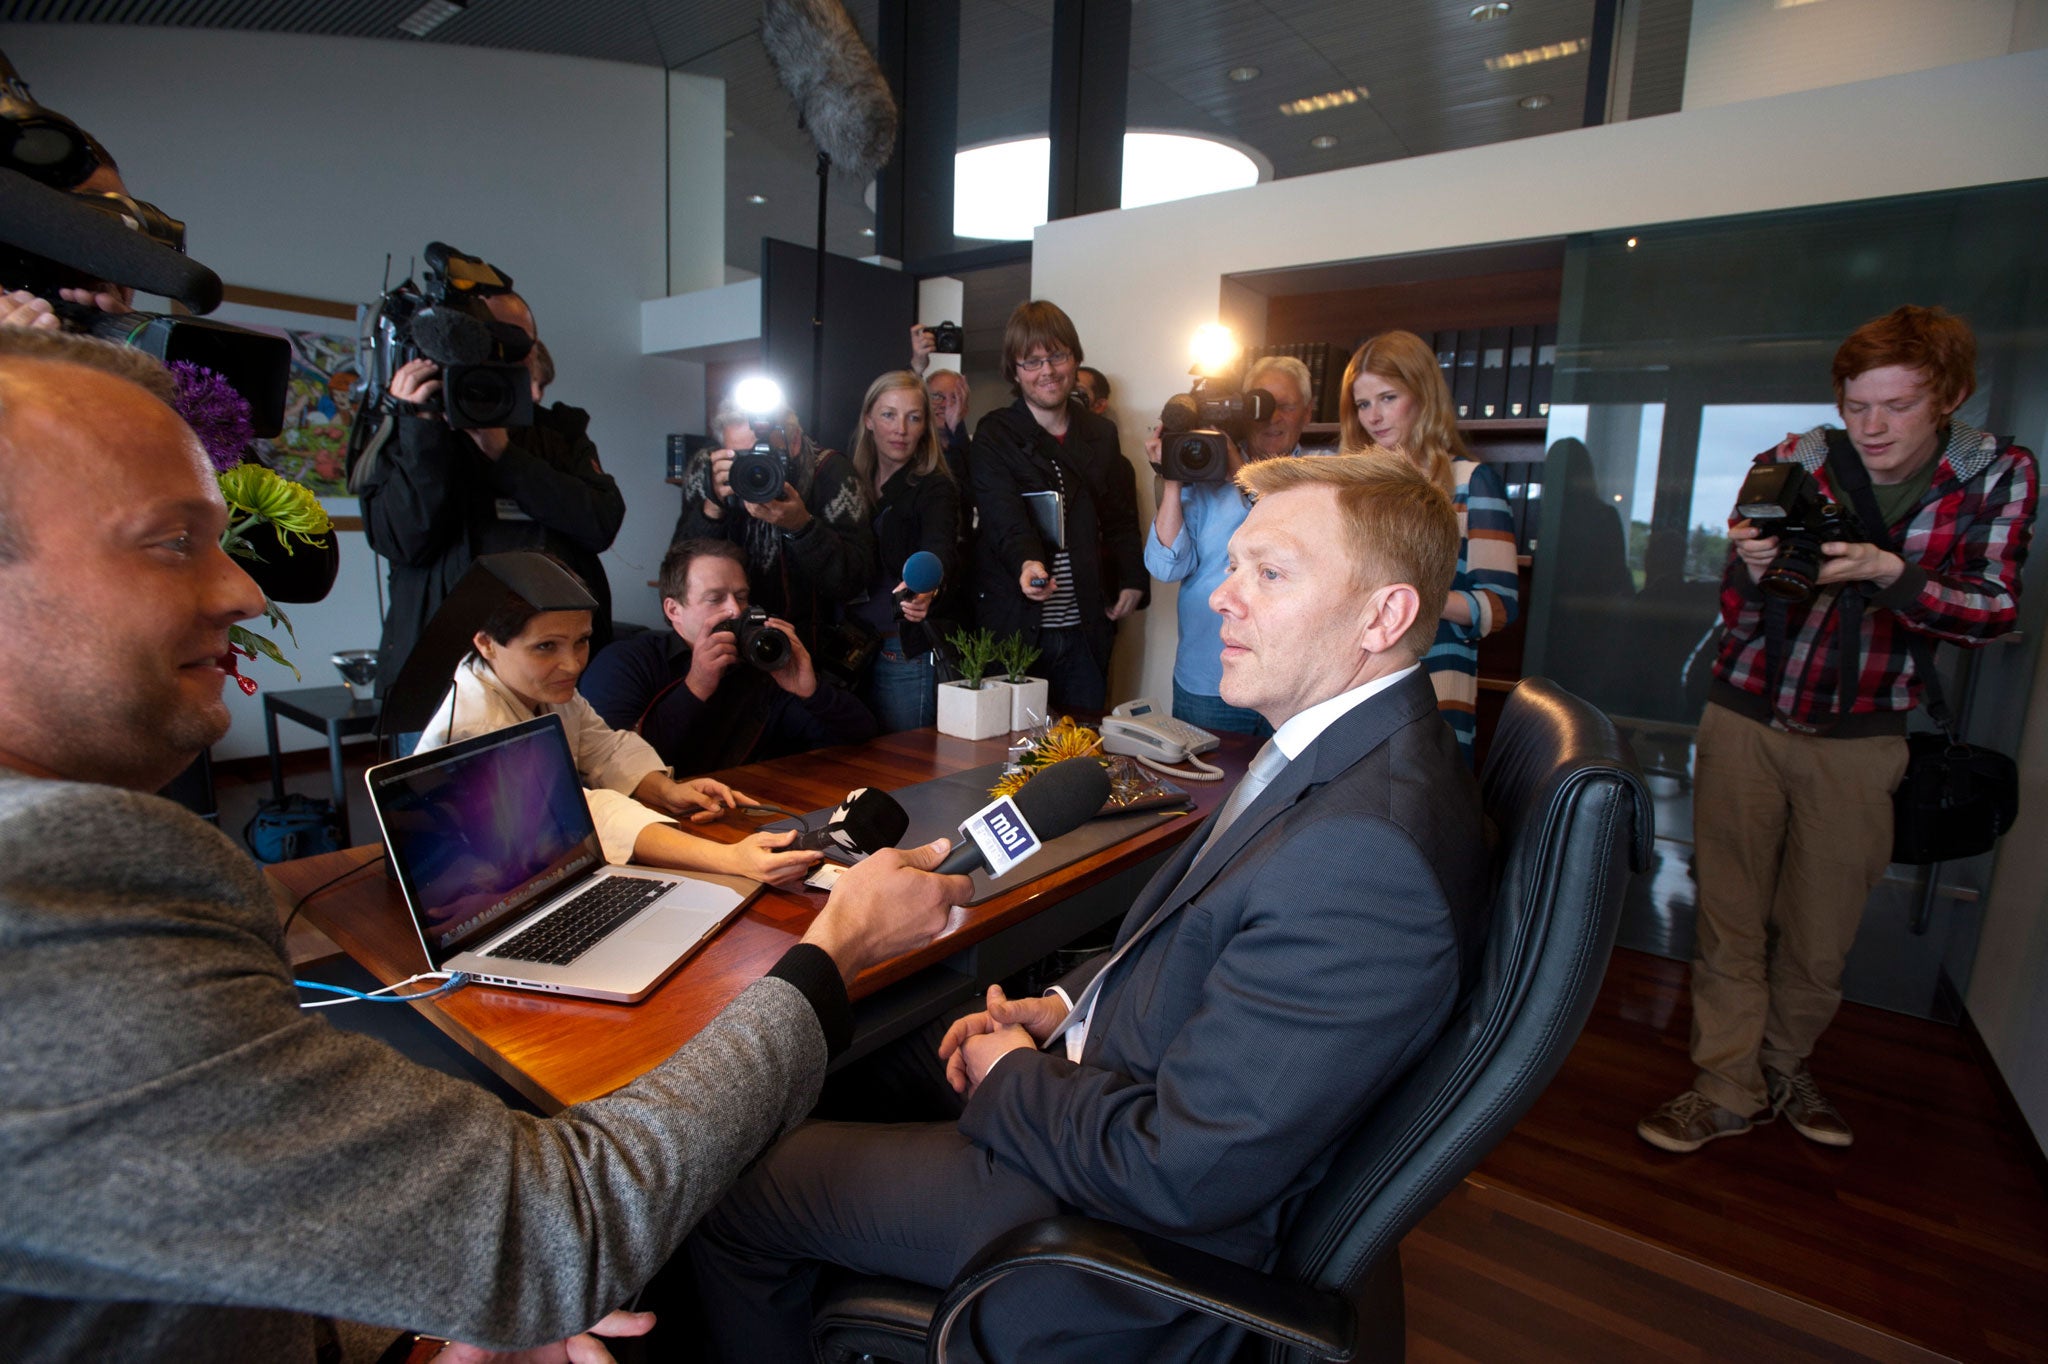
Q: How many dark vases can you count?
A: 1